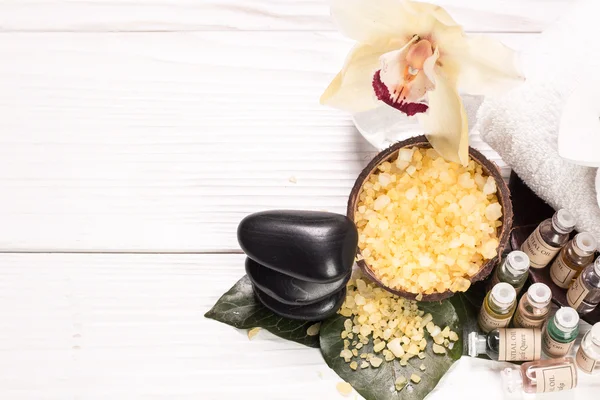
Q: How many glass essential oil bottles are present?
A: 10